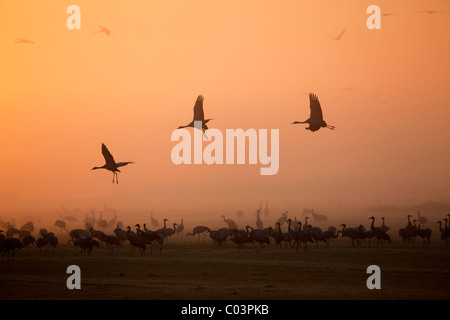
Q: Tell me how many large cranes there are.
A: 3